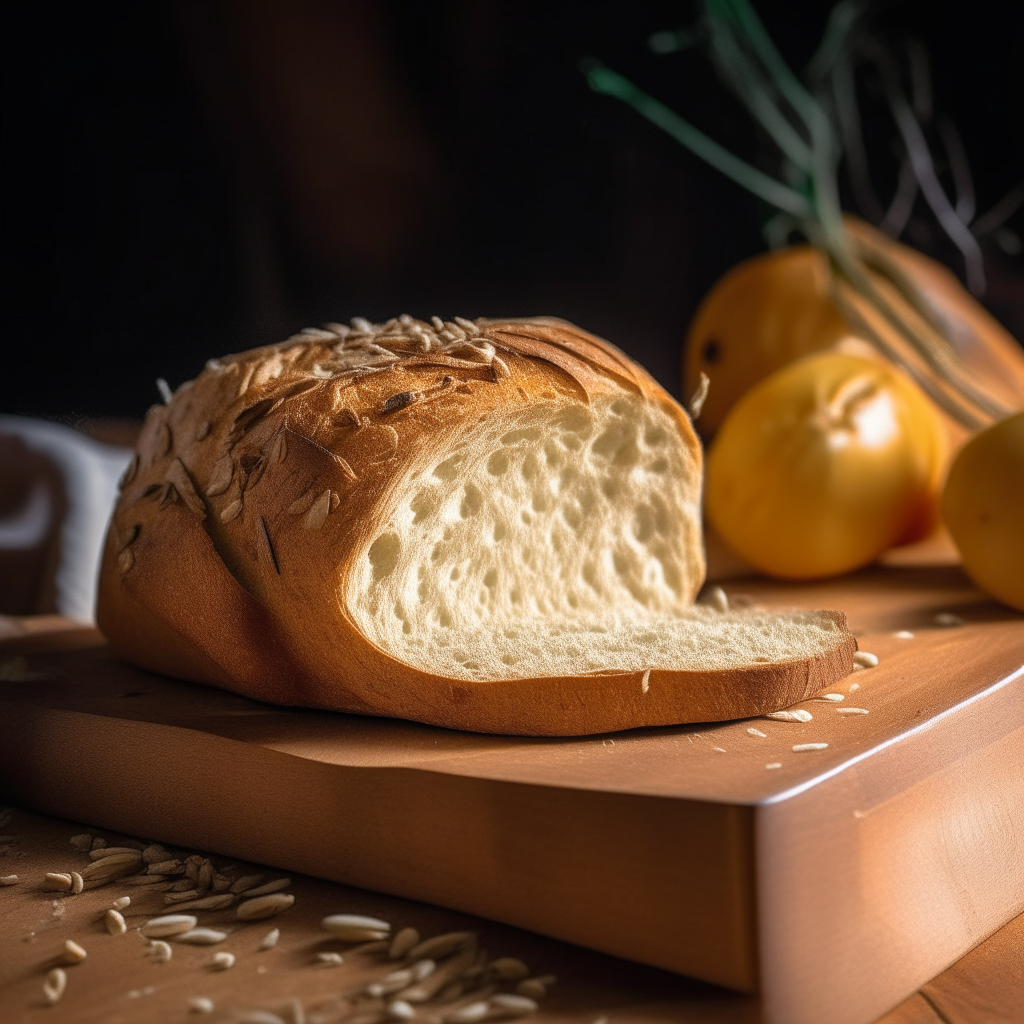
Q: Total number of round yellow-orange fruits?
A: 3